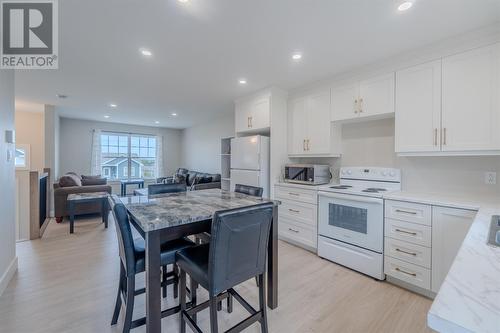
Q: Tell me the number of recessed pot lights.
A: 9